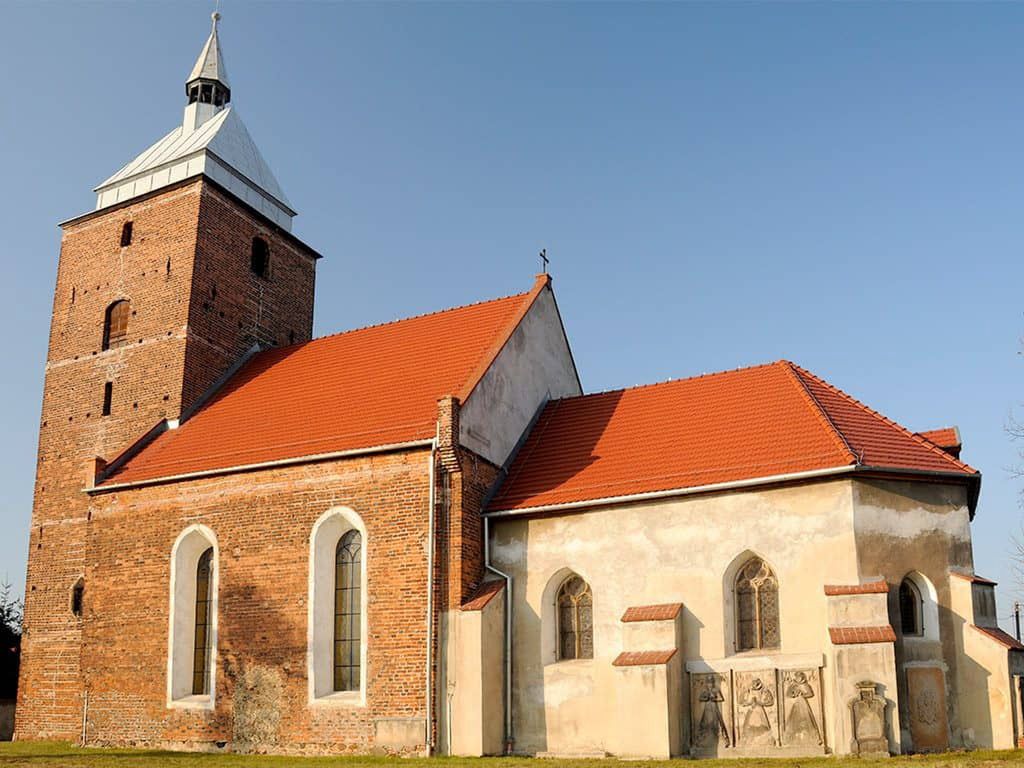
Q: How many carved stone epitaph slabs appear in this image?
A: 5